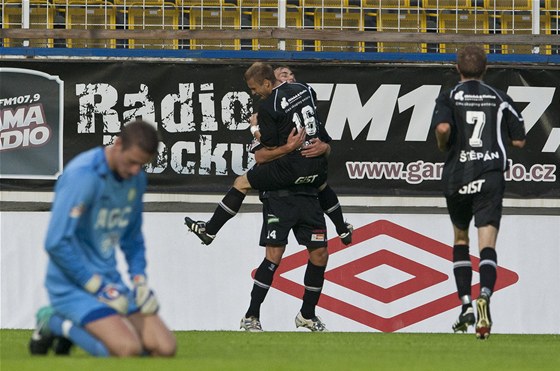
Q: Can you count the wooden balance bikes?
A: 0